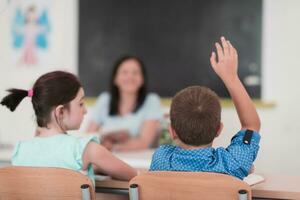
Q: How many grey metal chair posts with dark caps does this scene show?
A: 3